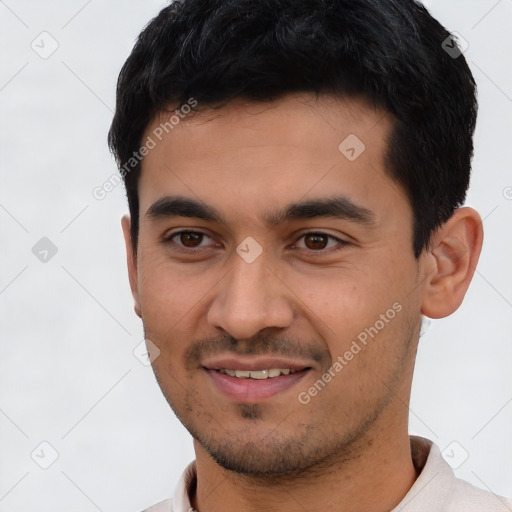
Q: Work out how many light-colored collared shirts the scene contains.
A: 1